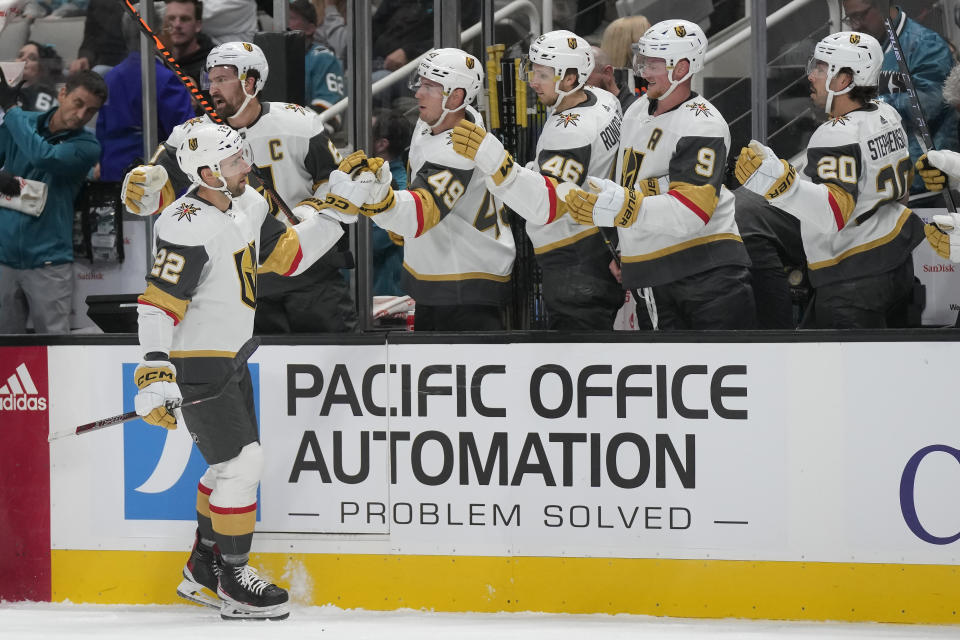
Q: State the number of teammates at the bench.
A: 5